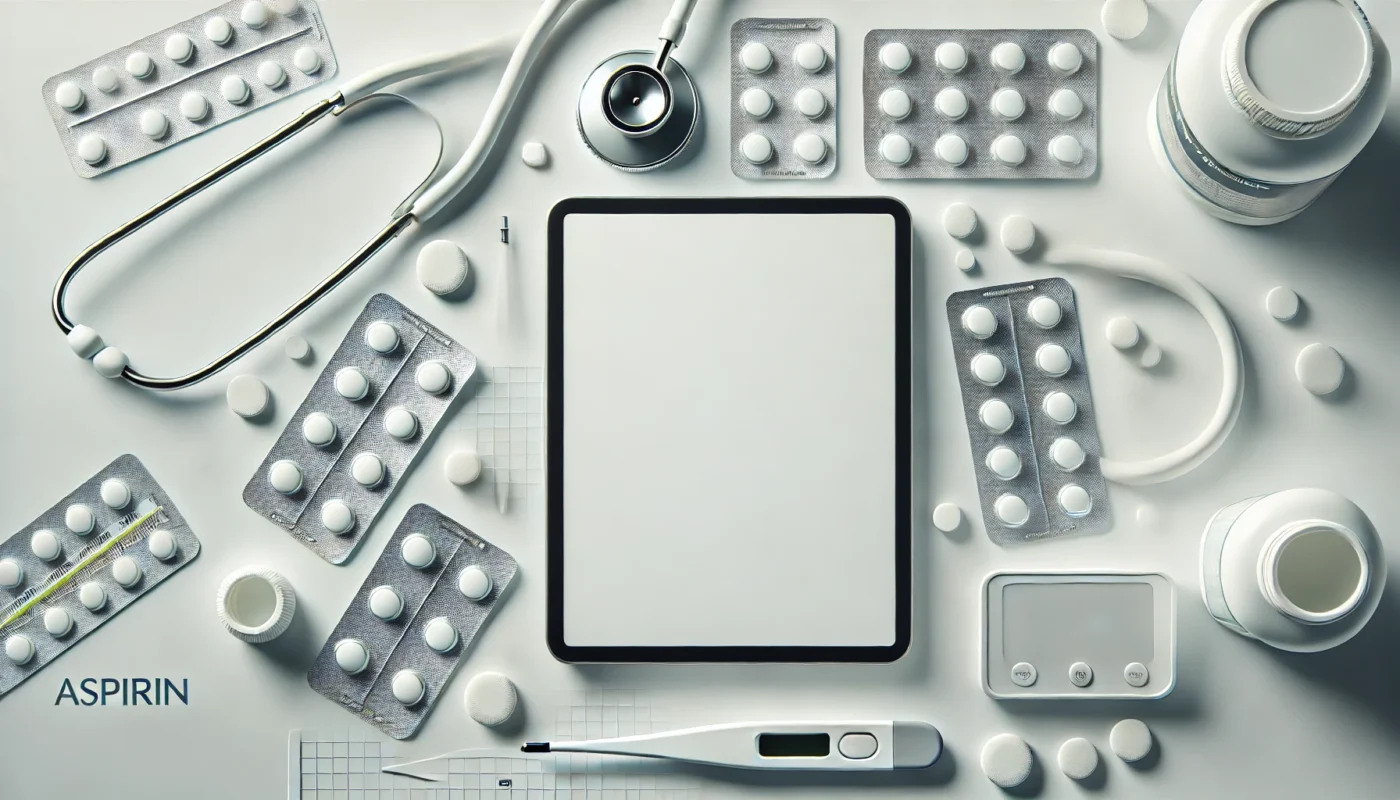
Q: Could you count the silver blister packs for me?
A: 7